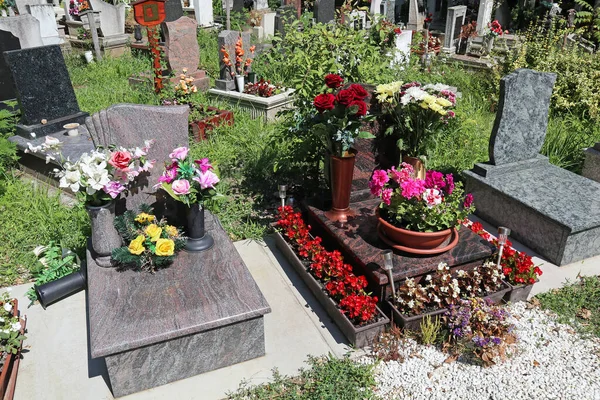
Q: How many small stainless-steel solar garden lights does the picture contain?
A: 3